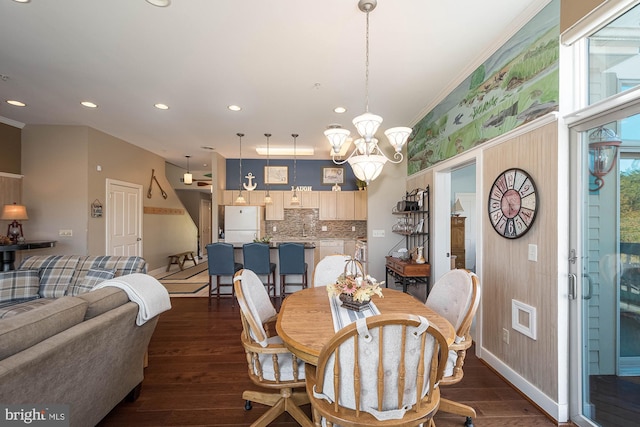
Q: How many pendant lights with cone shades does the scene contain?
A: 3